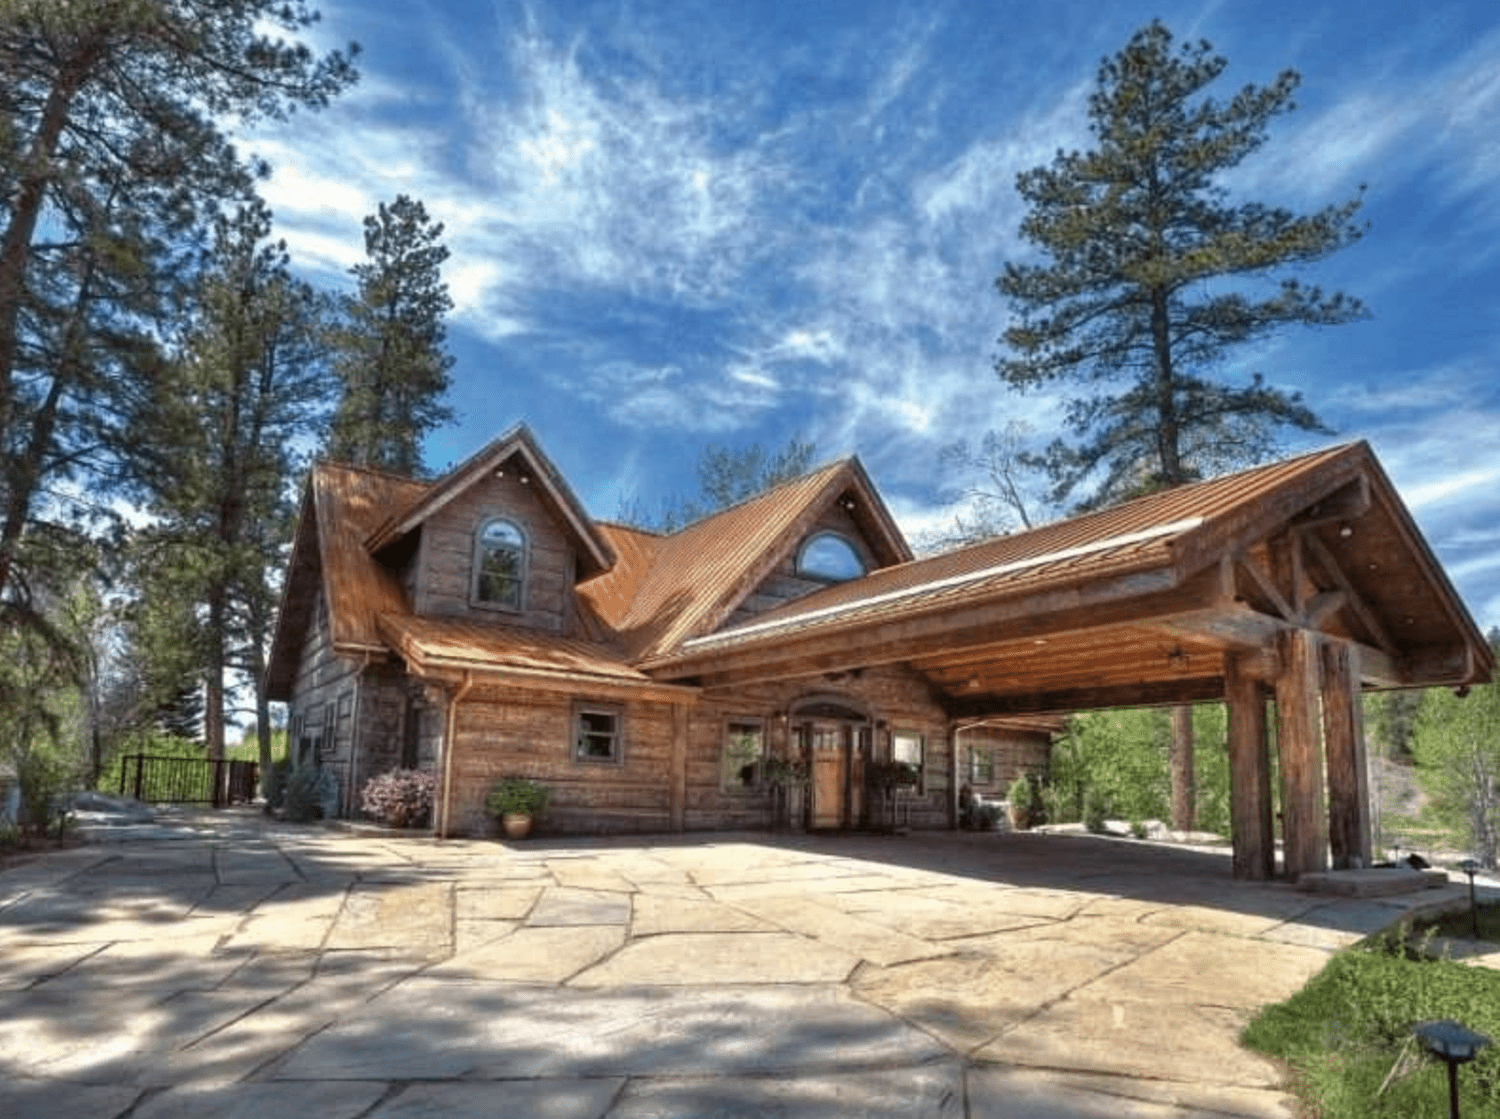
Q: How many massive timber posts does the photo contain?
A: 3